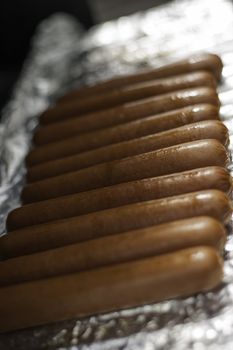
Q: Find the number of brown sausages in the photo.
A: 10